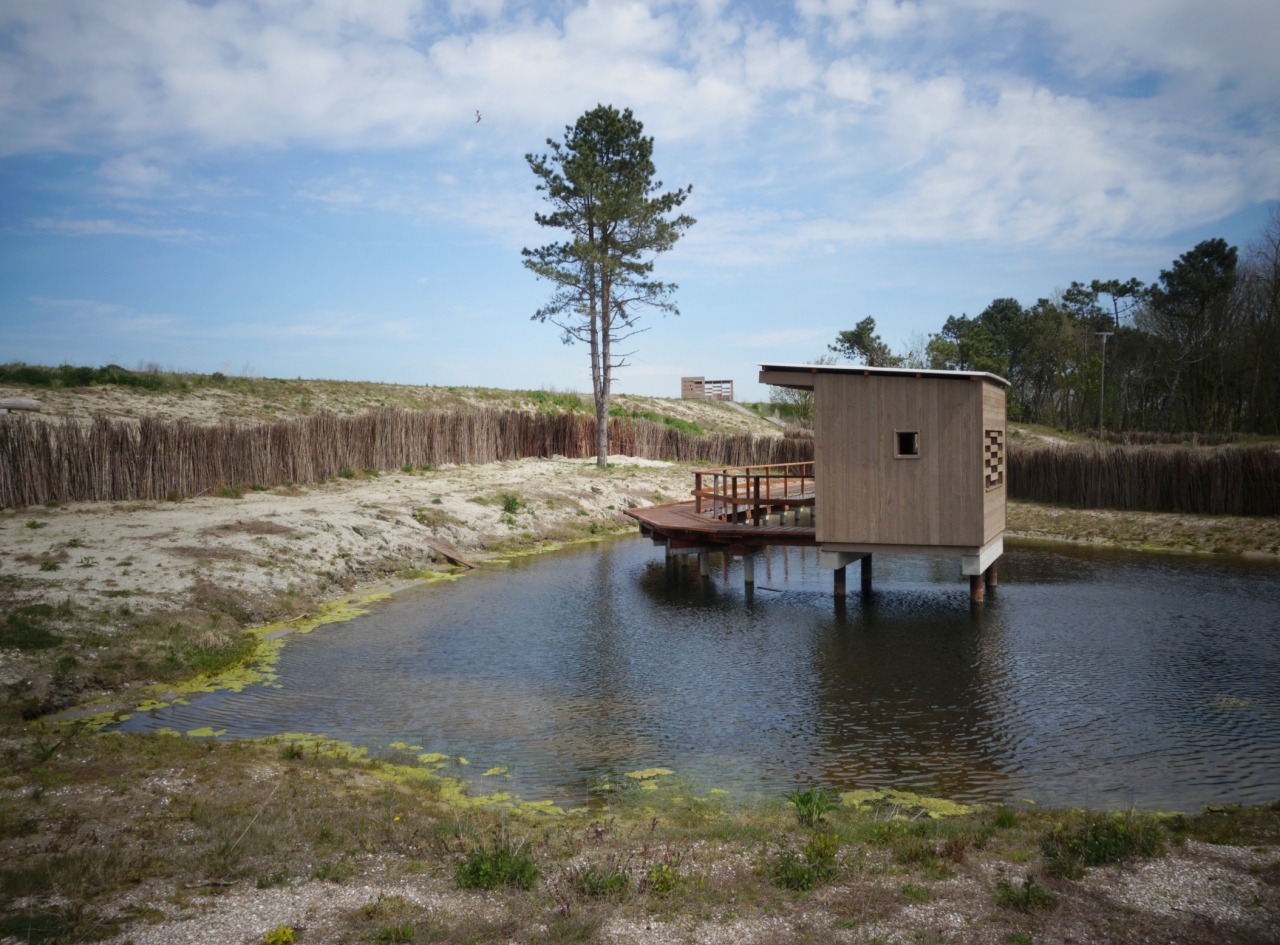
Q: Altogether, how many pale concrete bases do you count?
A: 2